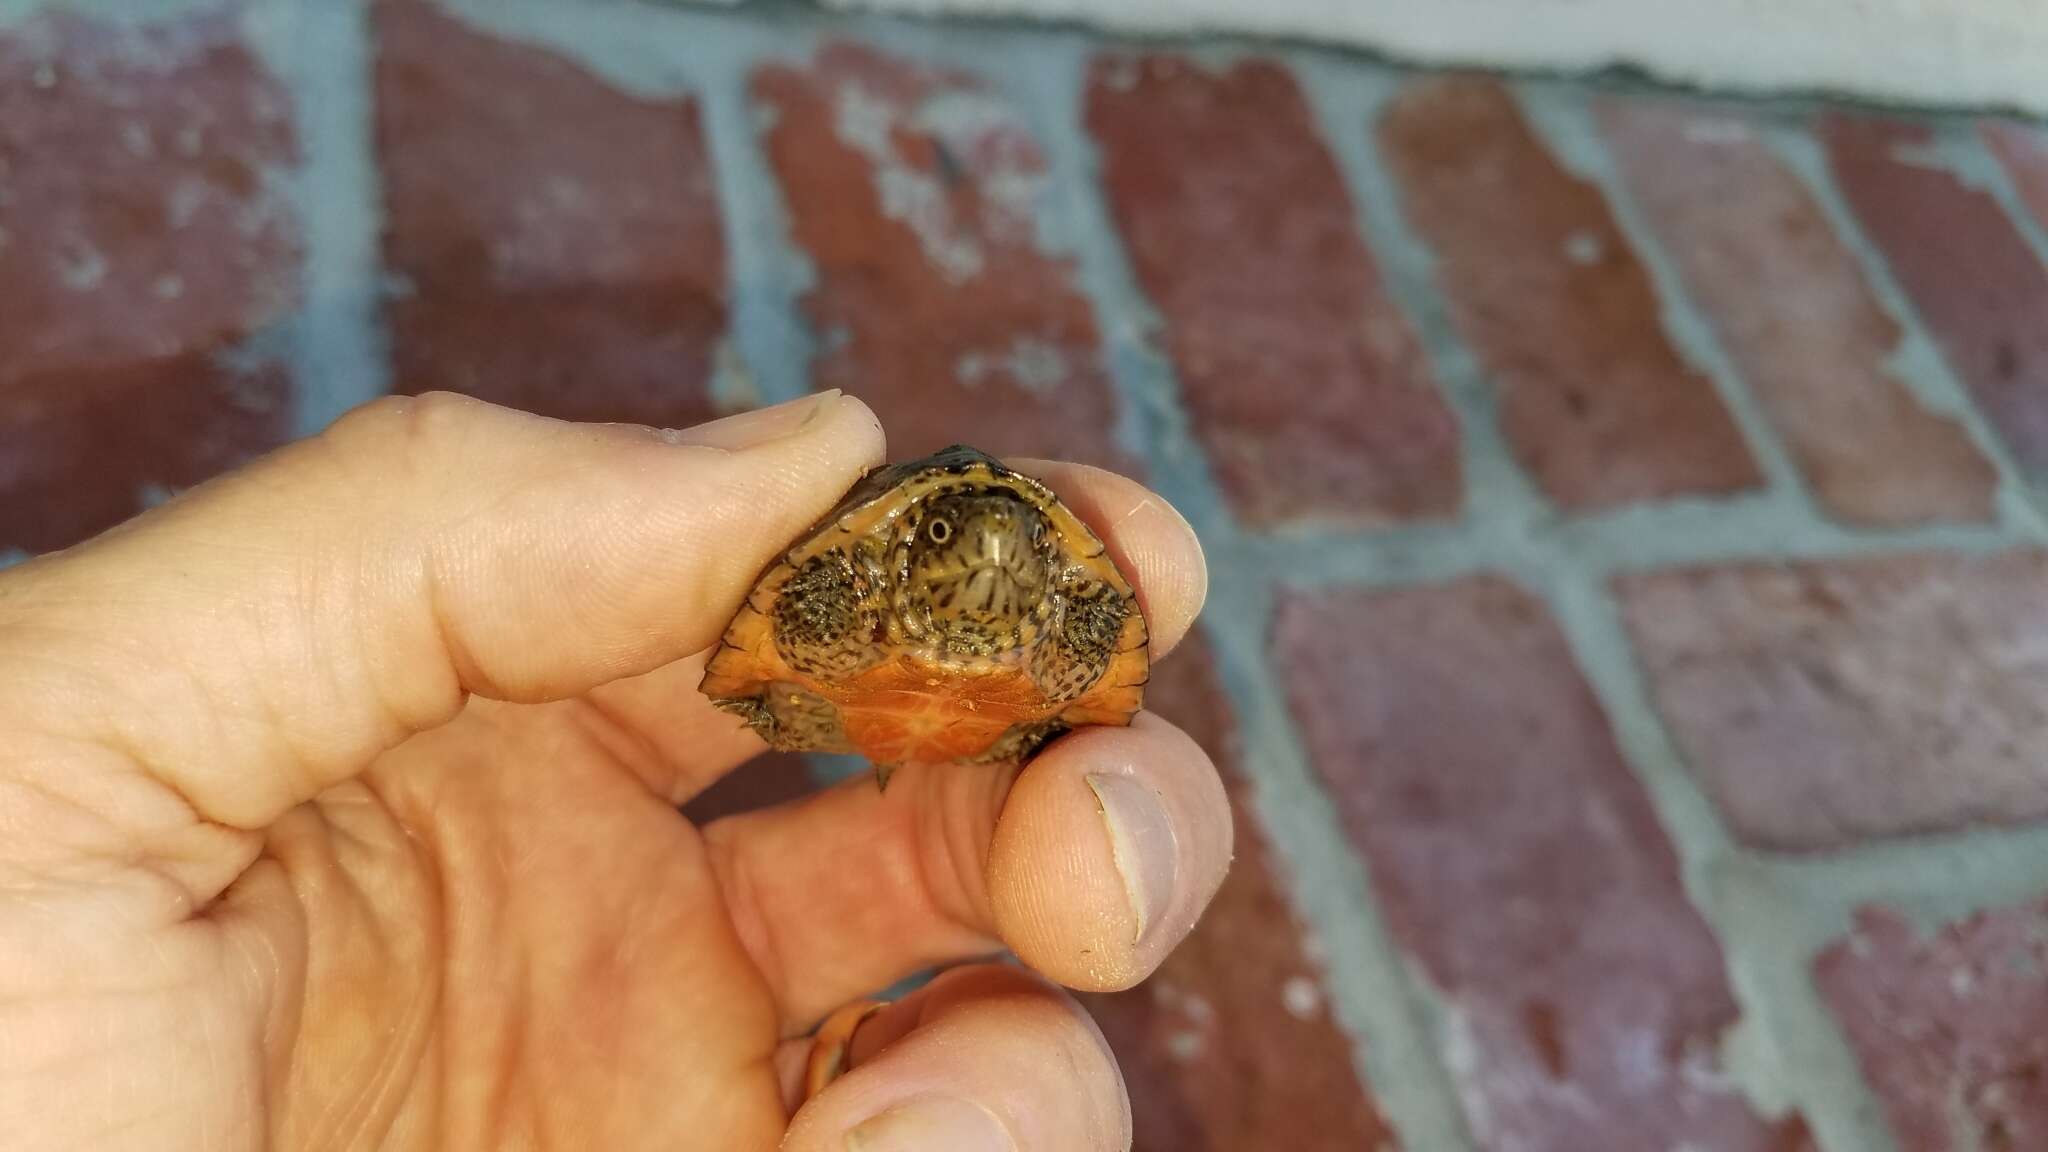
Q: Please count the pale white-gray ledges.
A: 1